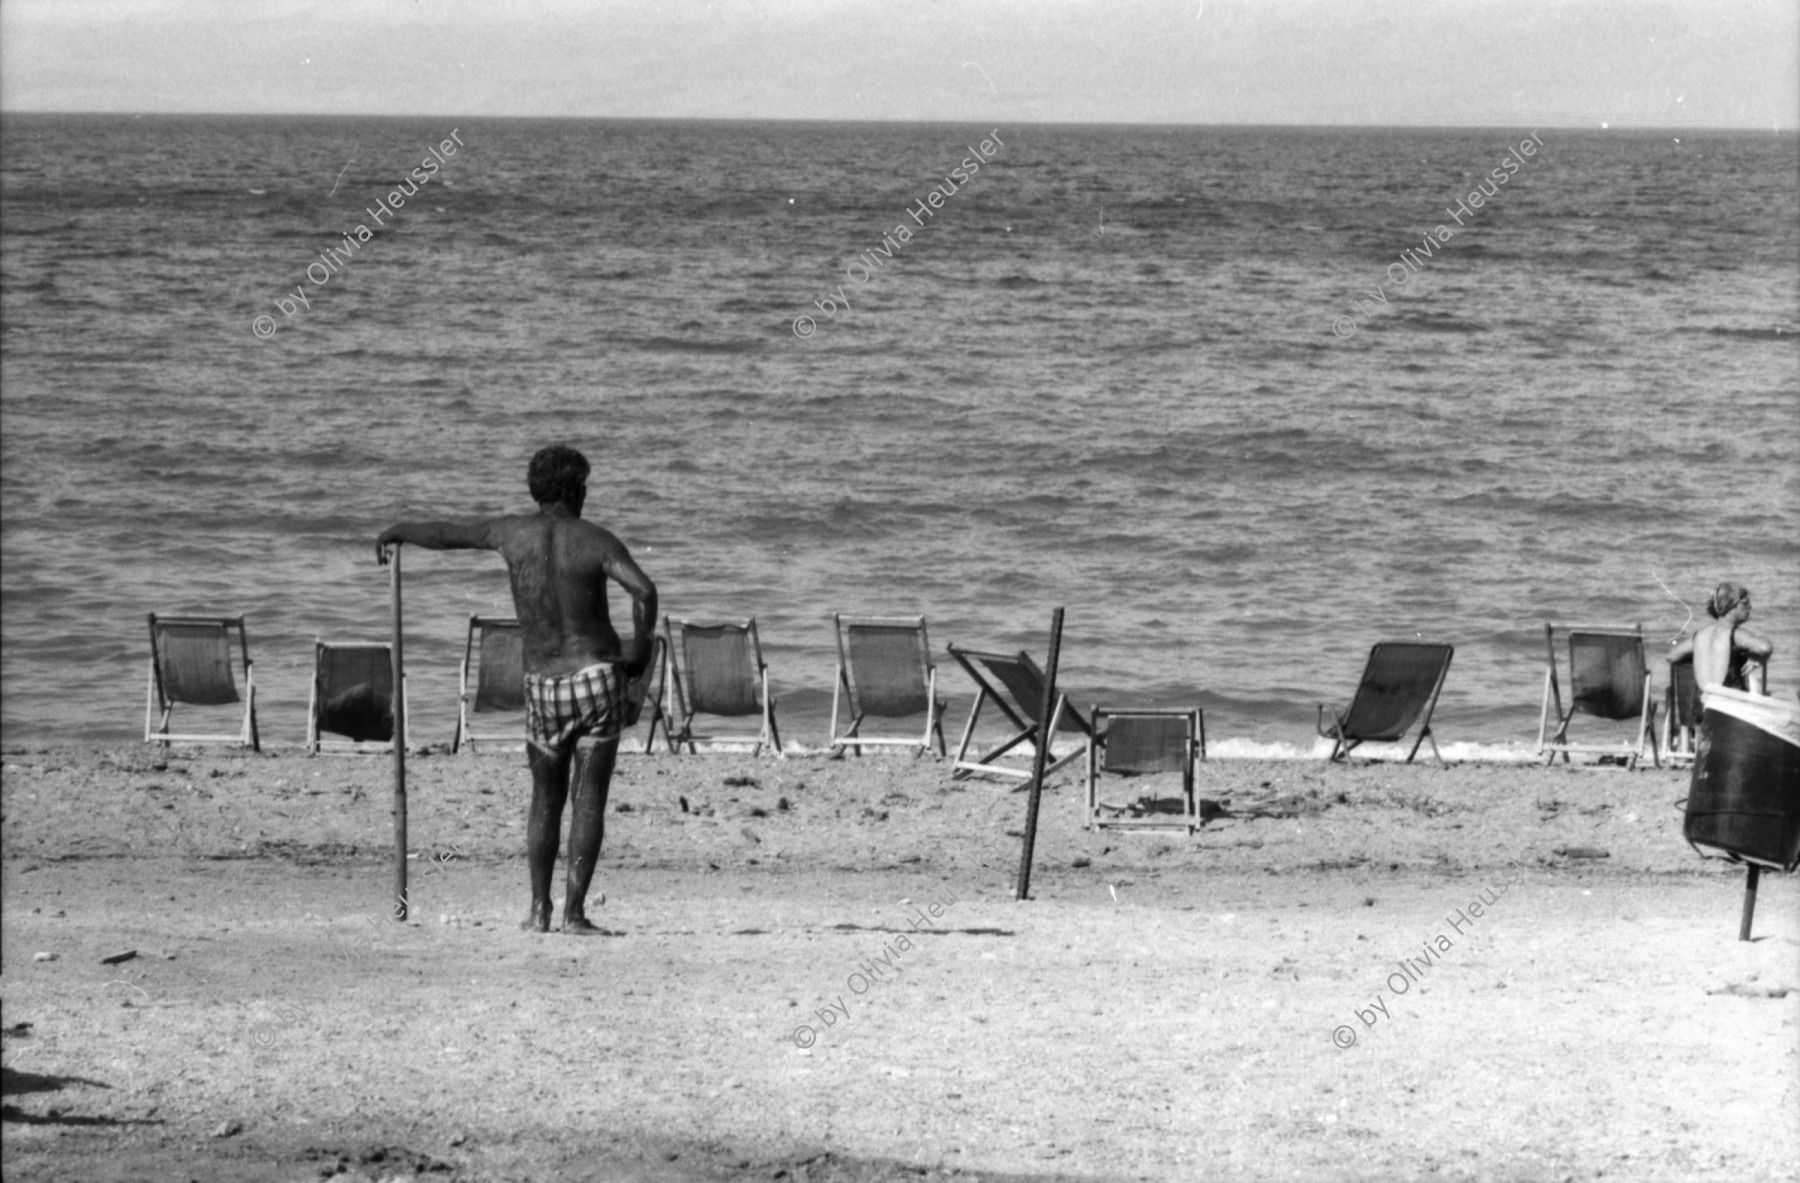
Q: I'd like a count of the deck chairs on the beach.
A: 11